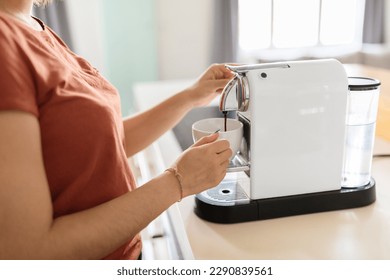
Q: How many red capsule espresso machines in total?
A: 0